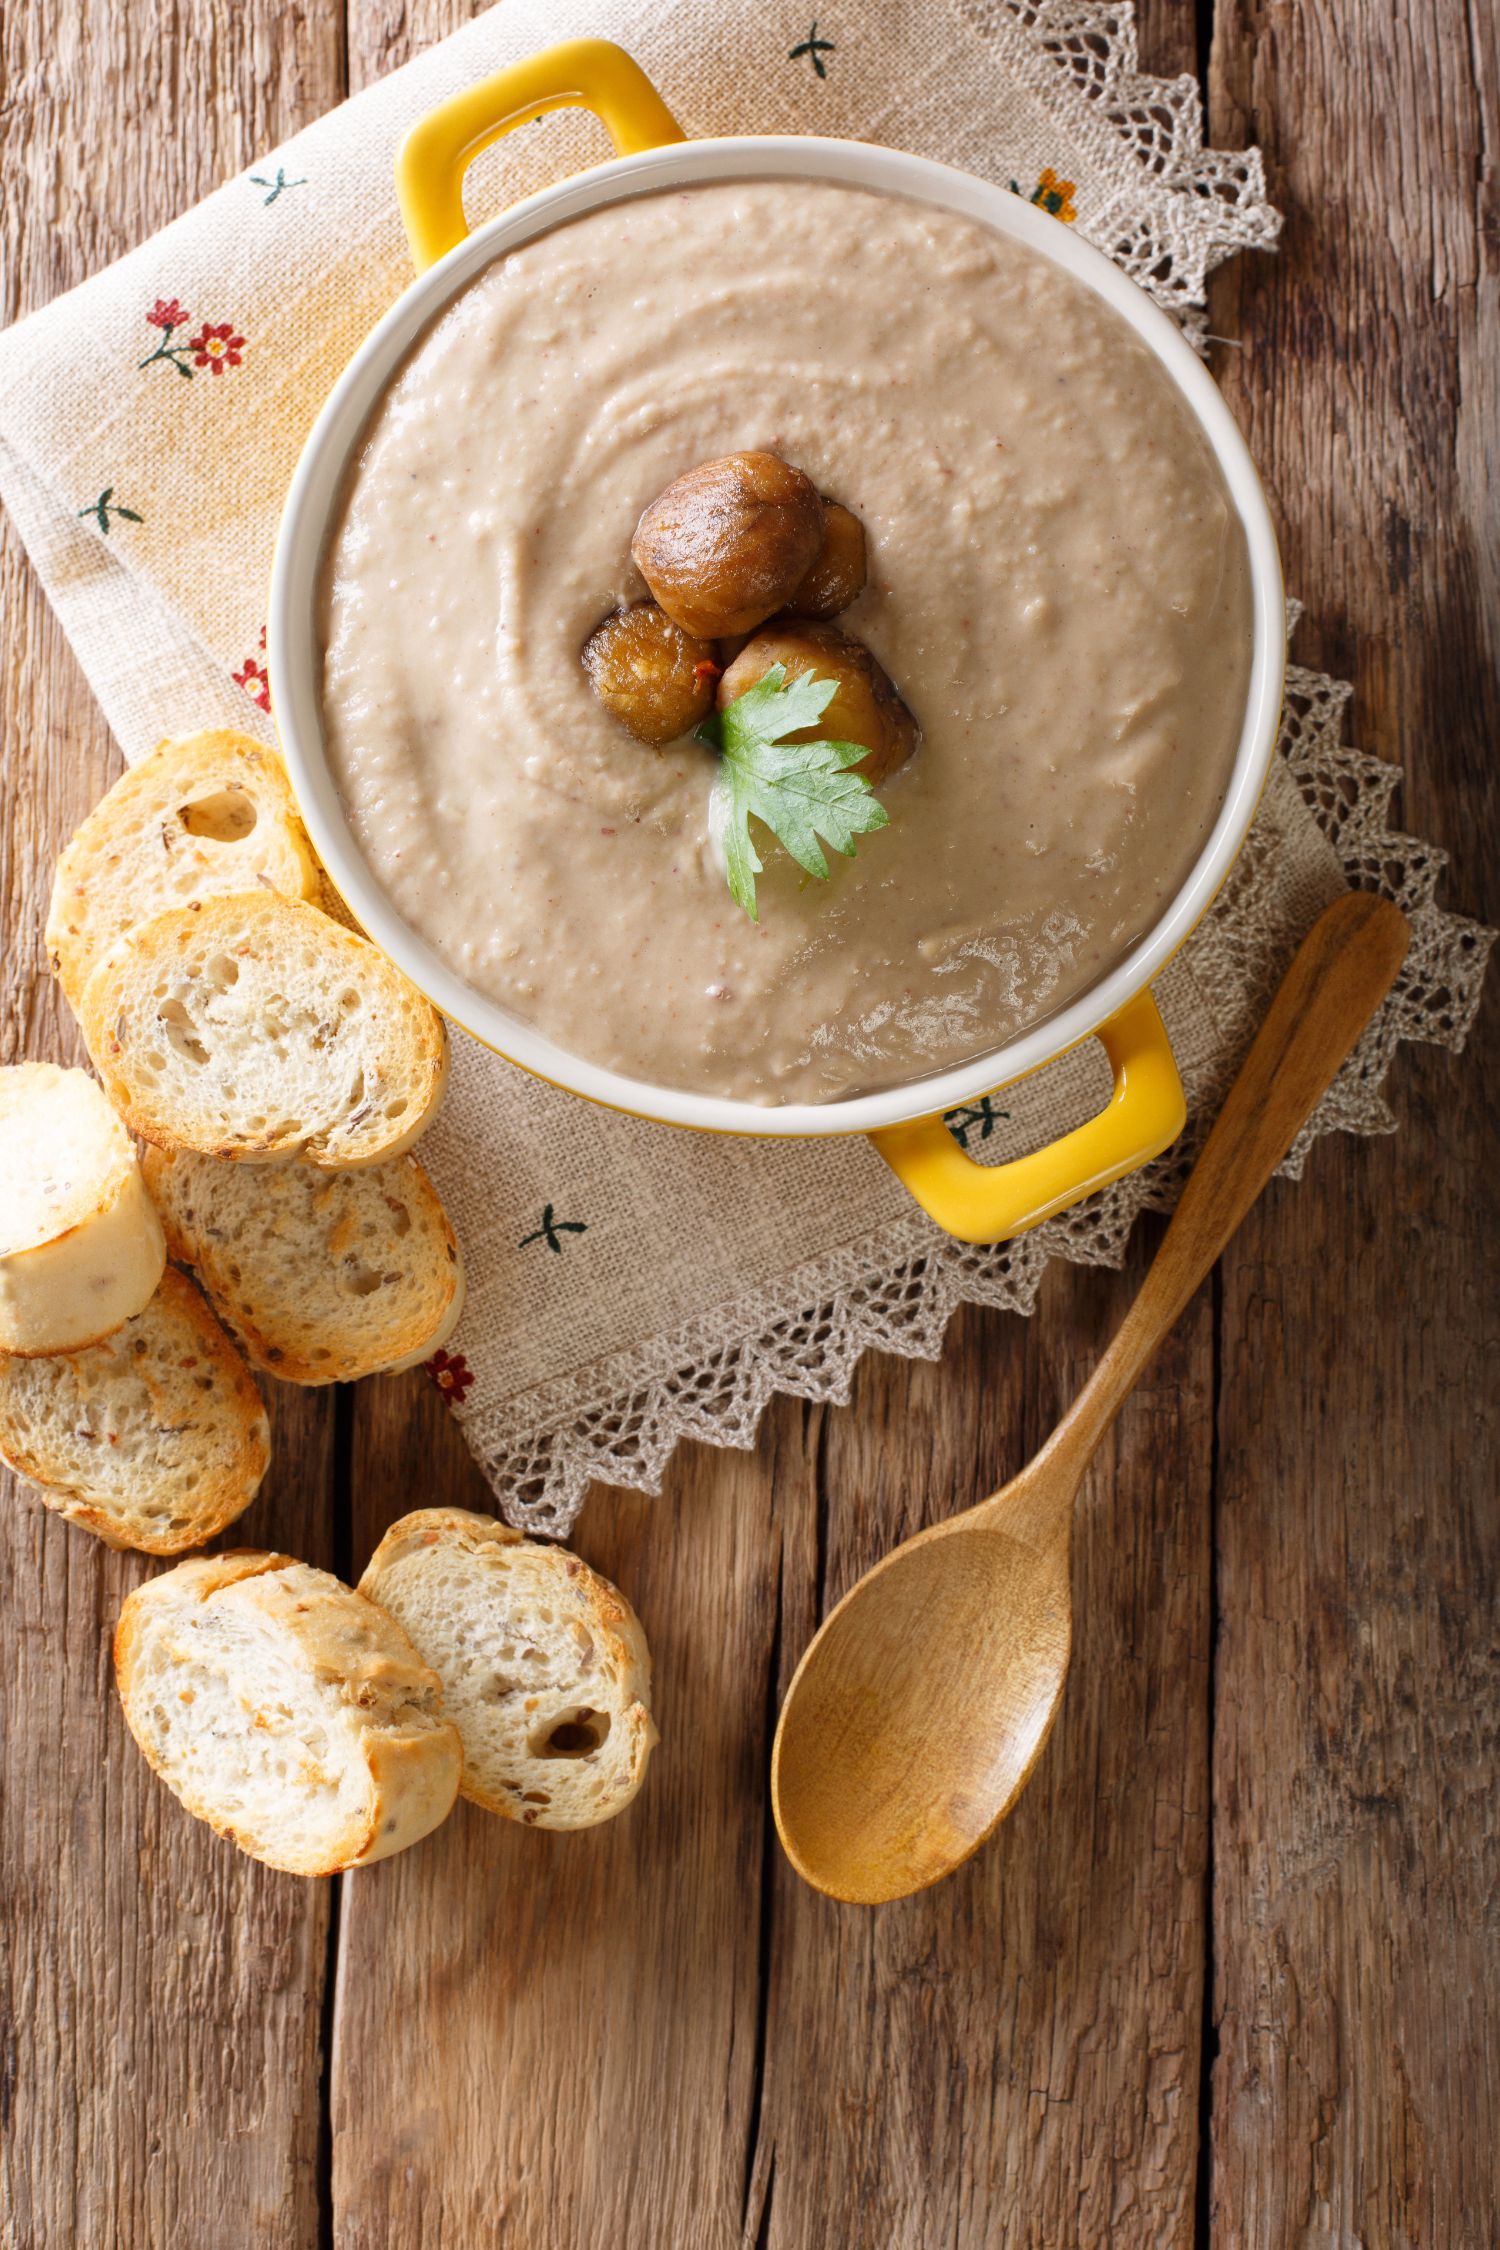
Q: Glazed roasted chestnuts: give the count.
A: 4